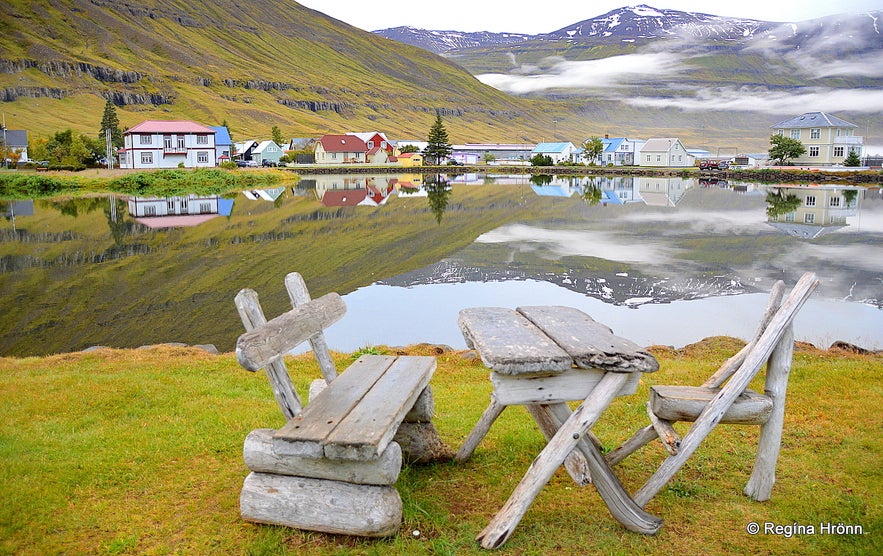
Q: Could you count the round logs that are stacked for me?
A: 4